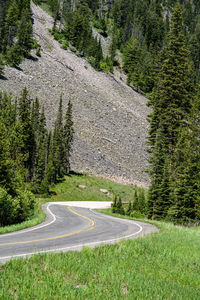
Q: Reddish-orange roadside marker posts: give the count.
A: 3